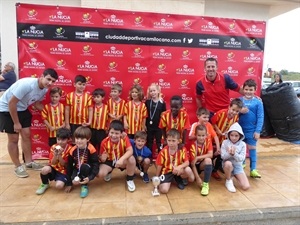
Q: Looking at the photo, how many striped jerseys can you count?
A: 11